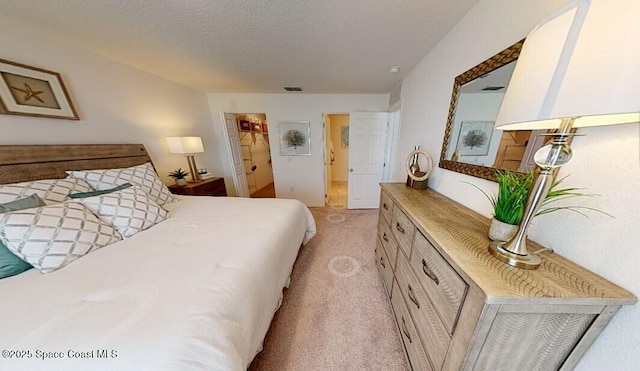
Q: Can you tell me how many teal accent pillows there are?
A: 2